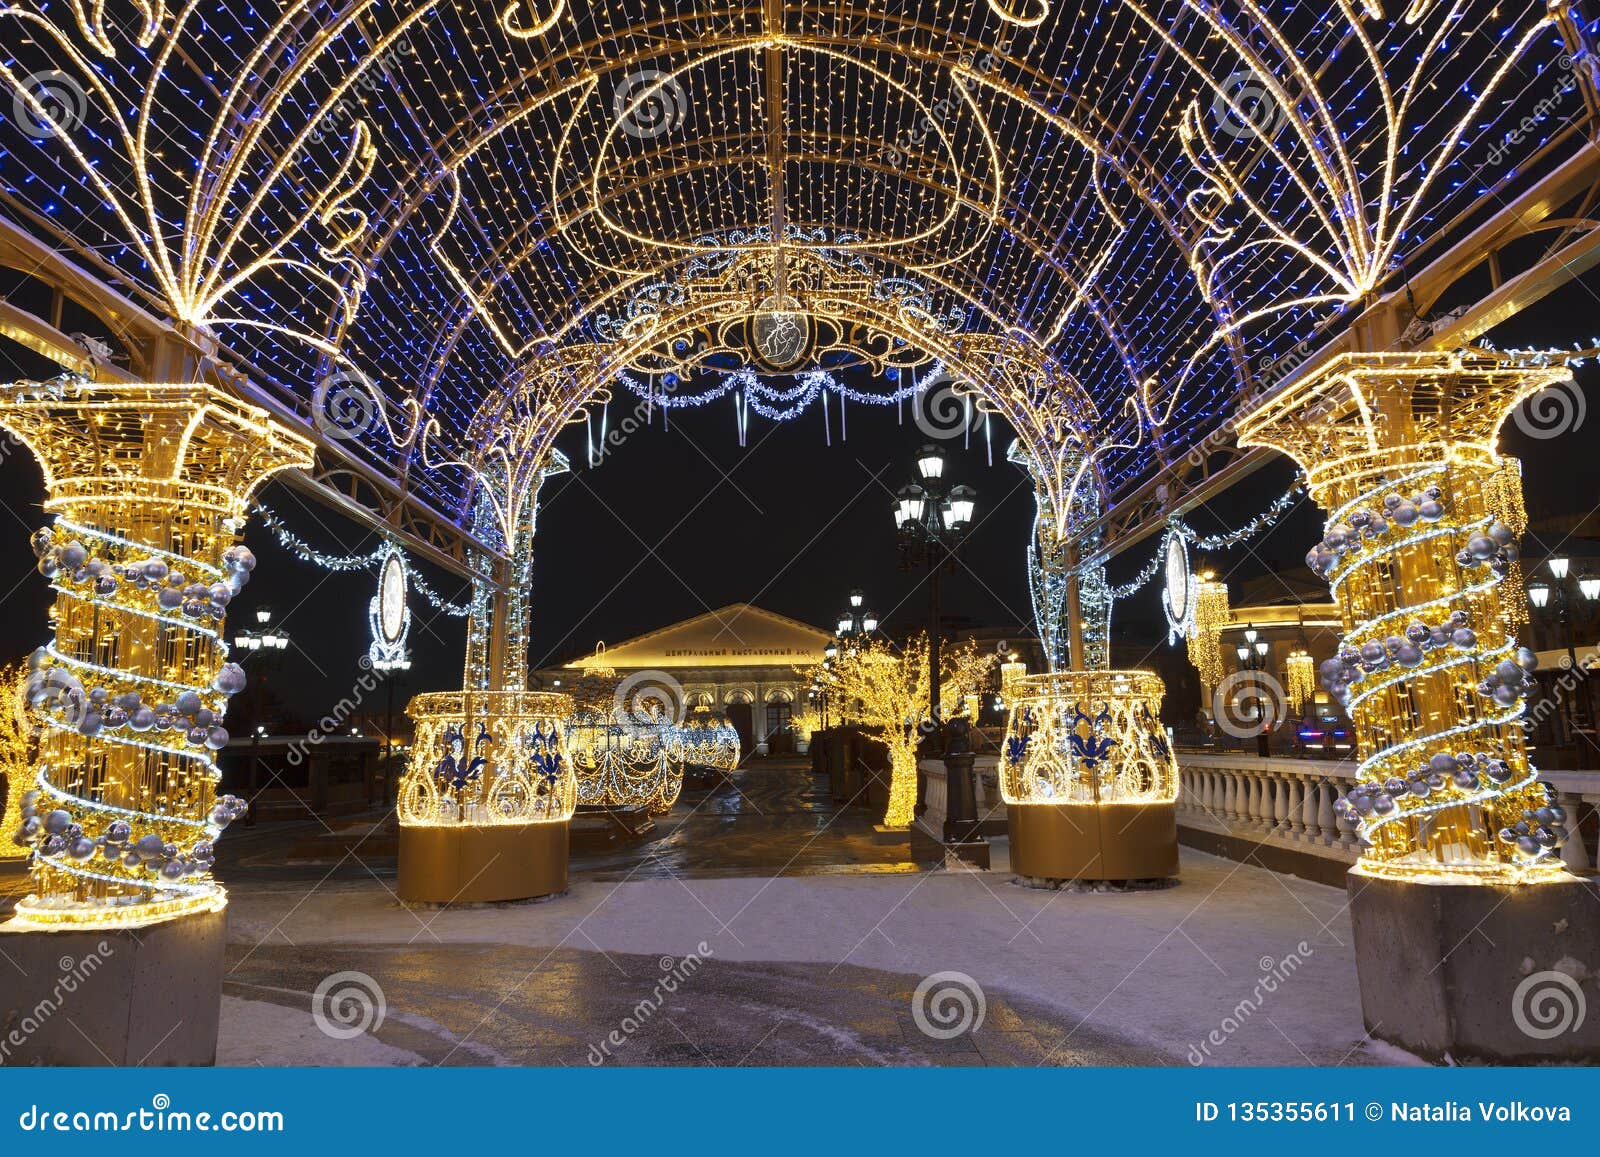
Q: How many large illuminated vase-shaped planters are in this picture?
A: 2